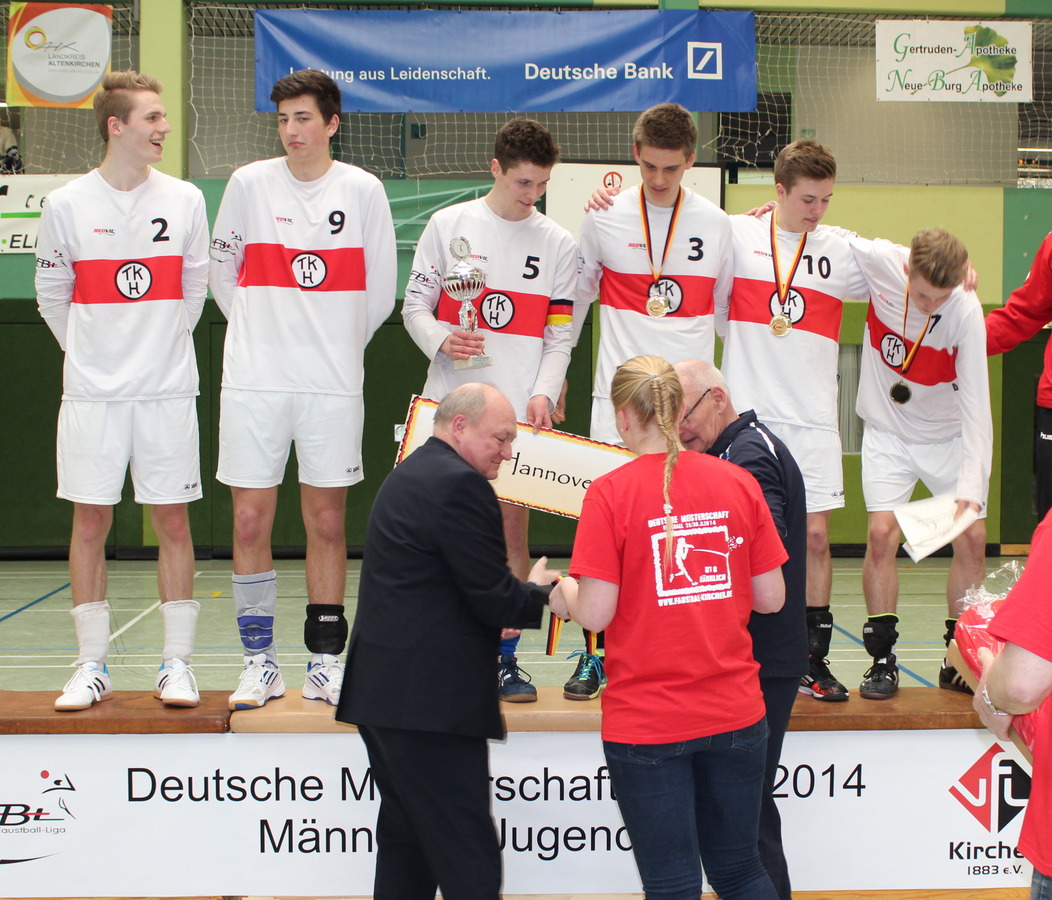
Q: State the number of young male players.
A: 6